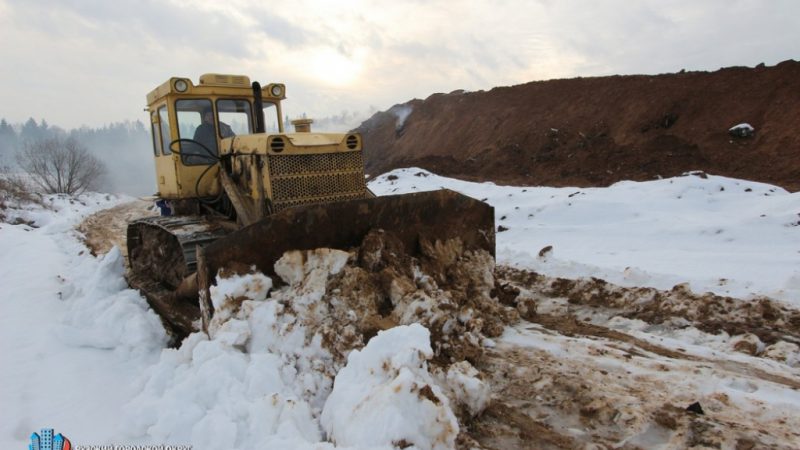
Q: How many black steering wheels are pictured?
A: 0